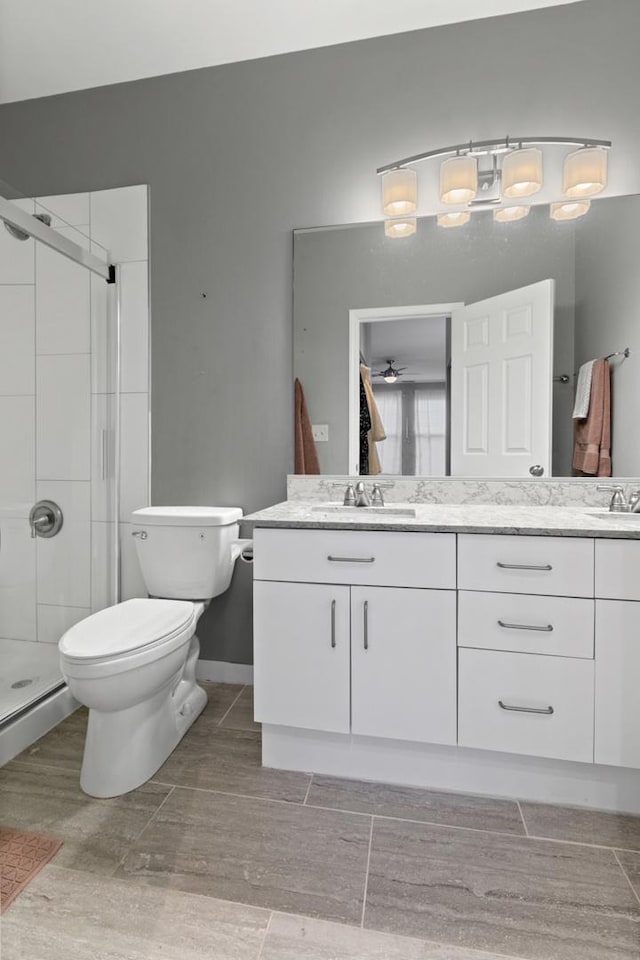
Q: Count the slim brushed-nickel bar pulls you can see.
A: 6